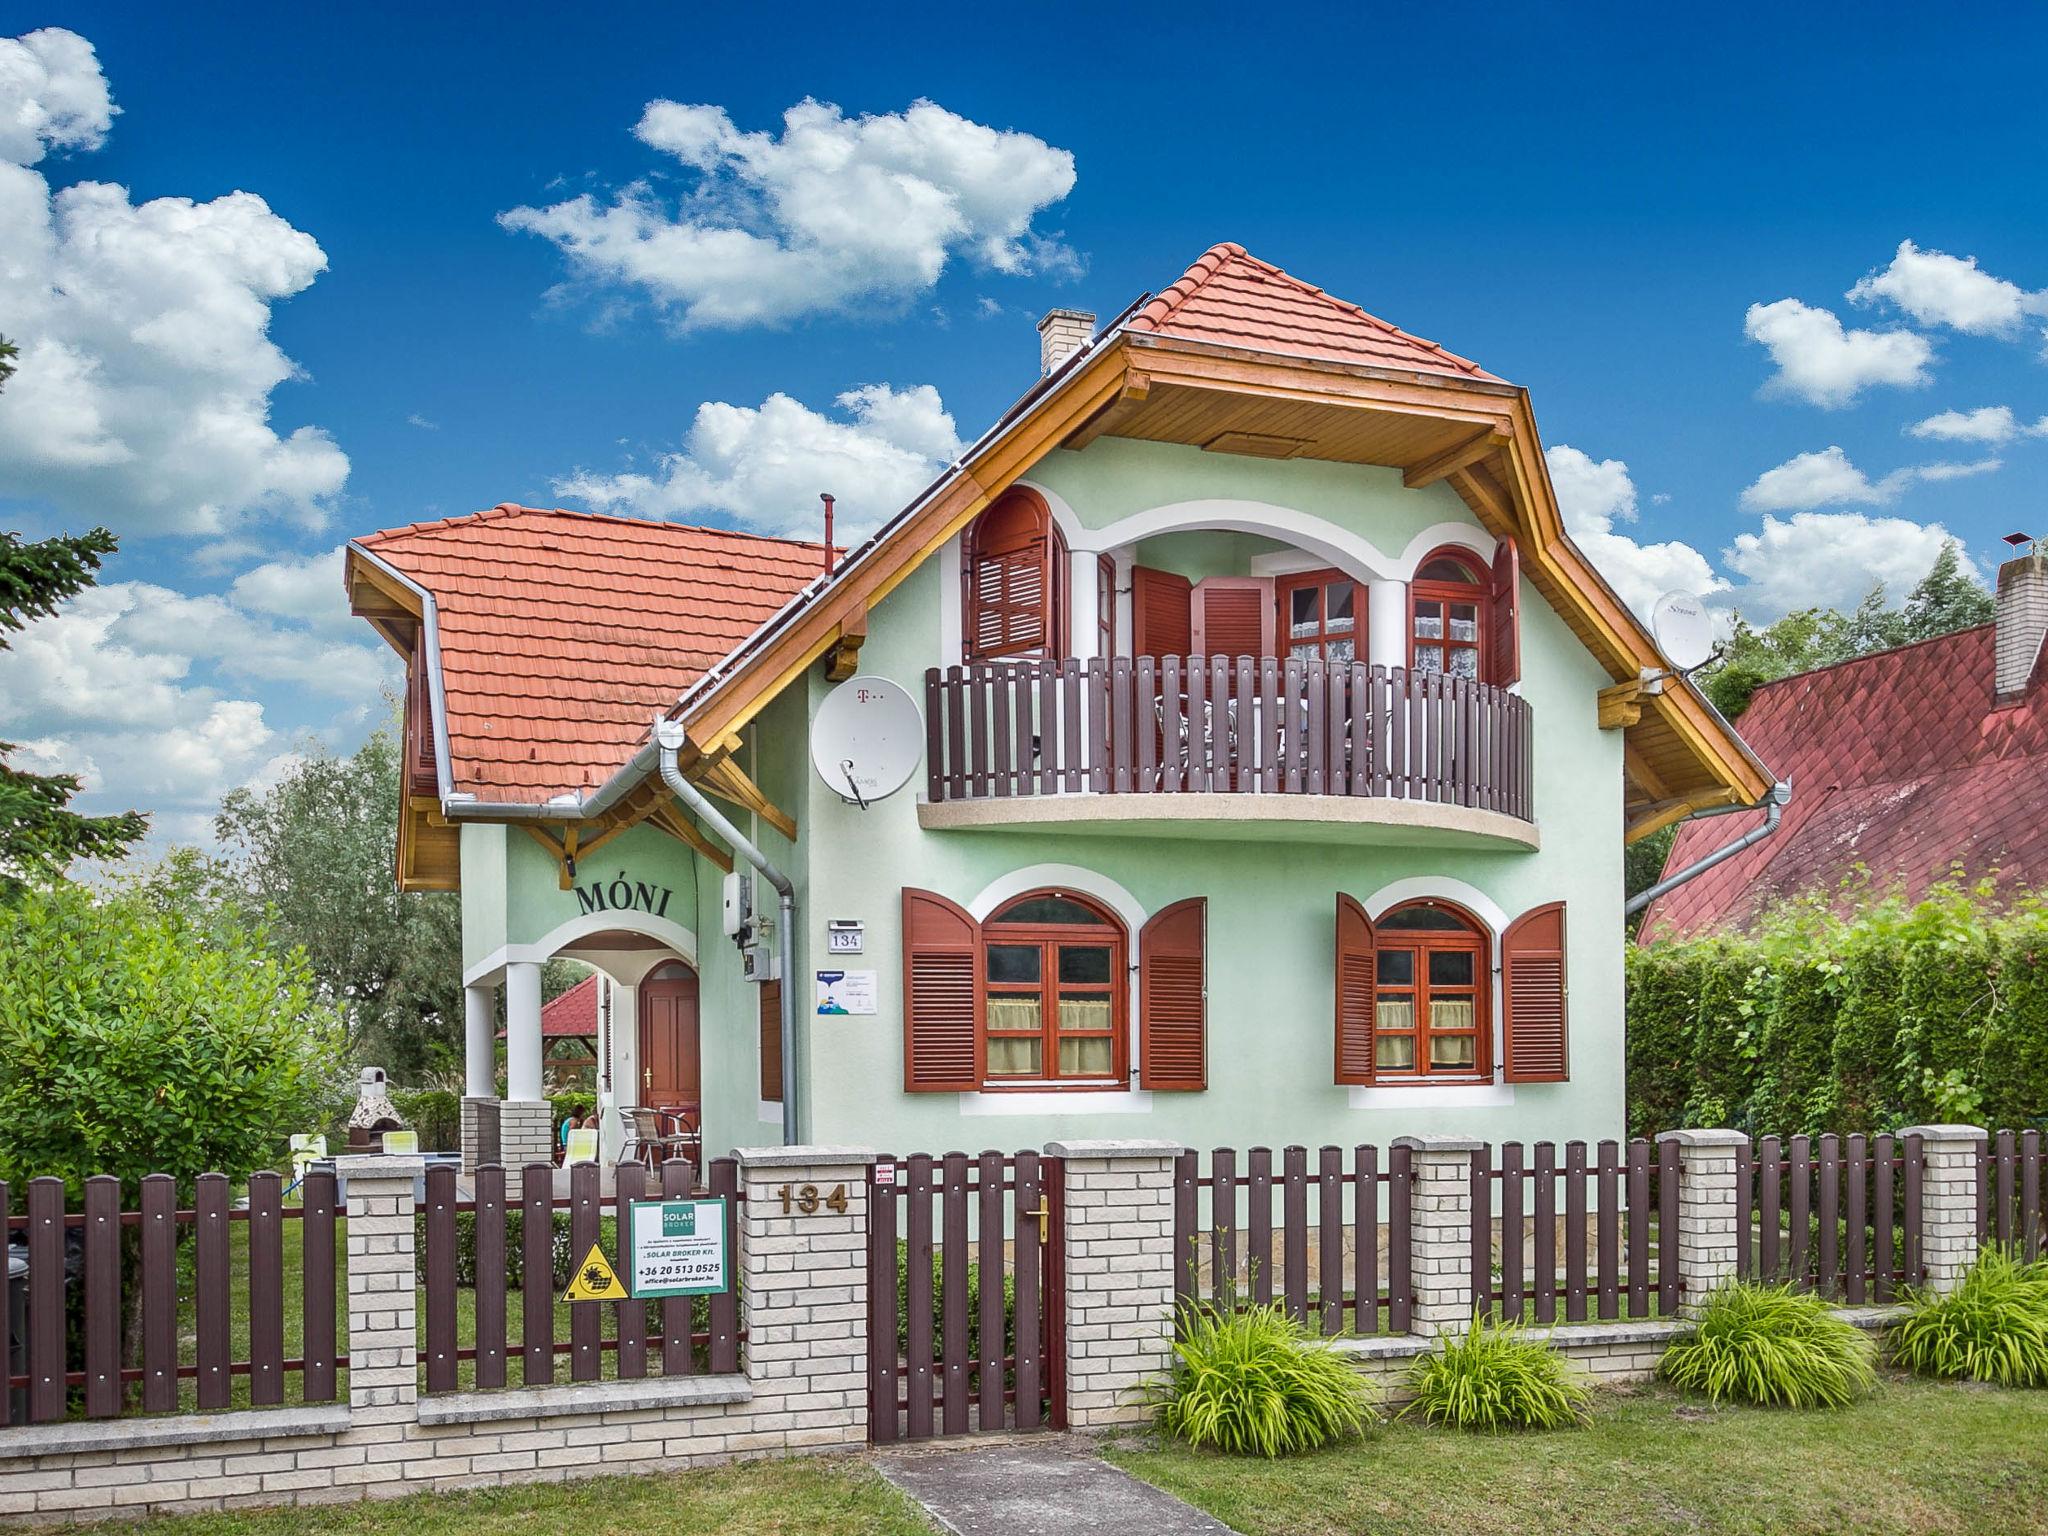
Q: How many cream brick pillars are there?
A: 6